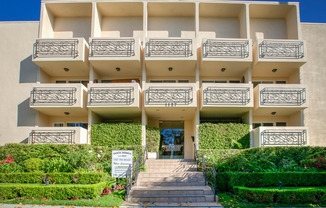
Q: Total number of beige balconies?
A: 12